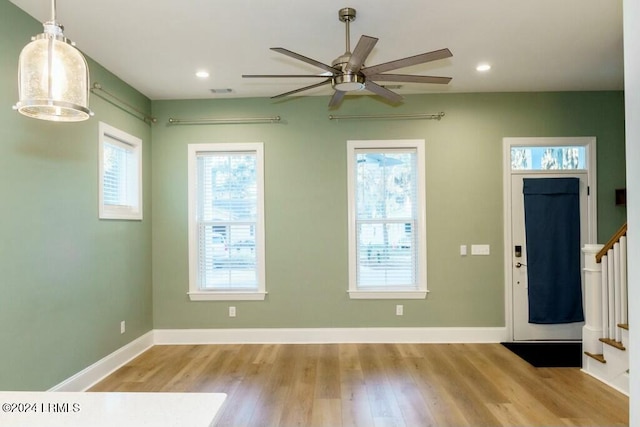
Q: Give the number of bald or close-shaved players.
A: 0